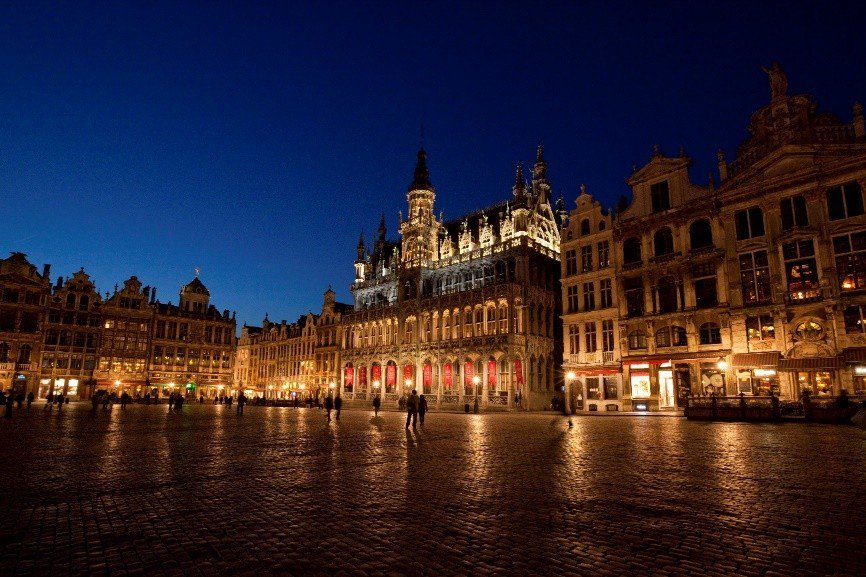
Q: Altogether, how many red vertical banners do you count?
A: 10